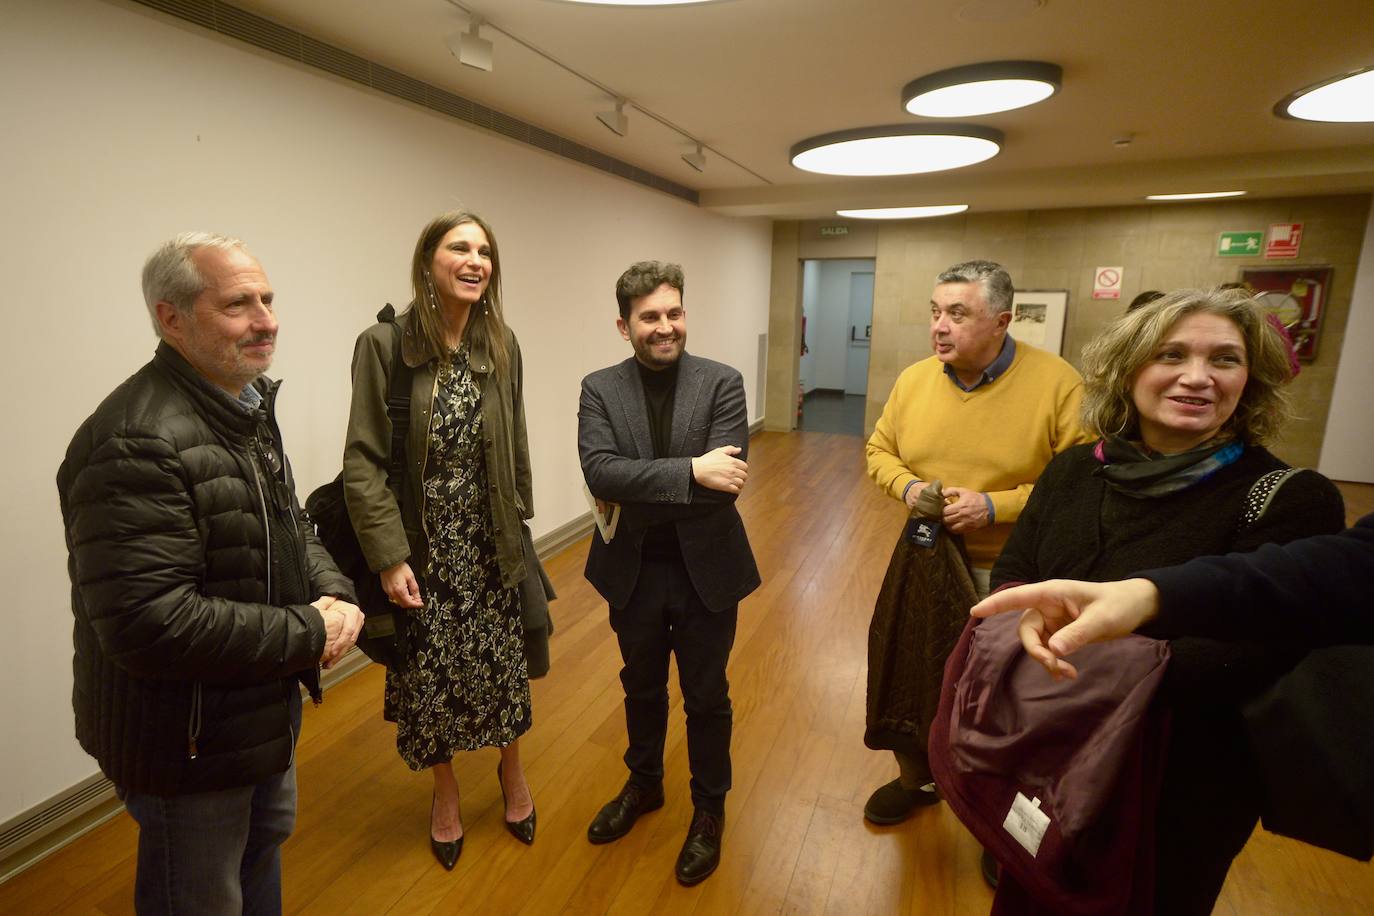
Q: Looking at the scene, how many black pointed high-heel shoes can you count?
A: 2